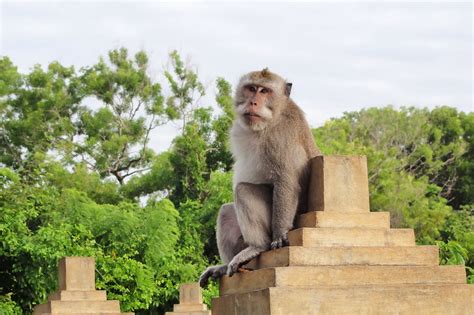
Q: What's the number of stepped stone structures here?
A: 3